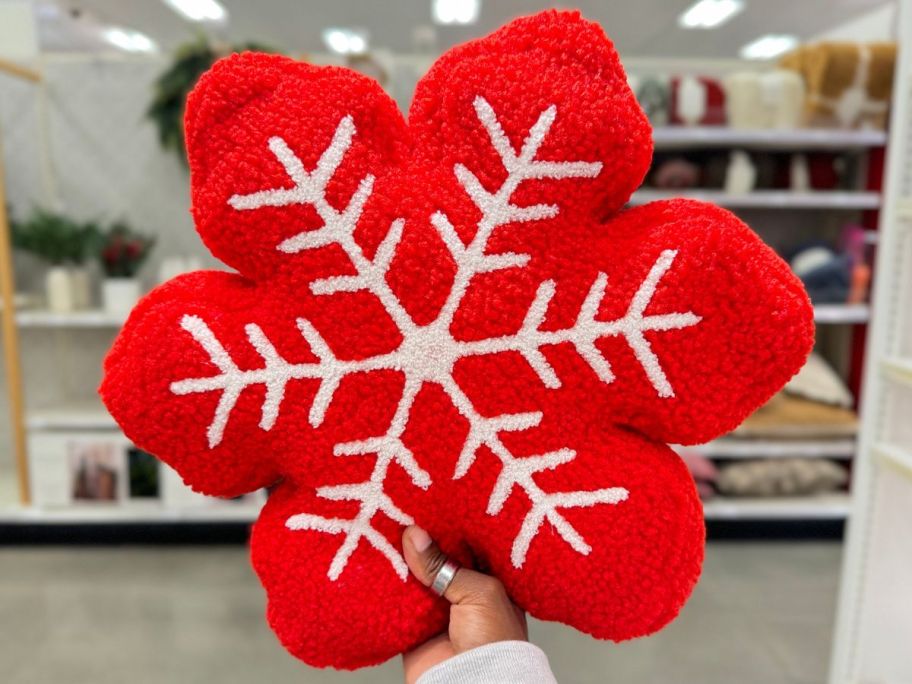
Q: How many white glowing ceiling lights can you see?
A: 6